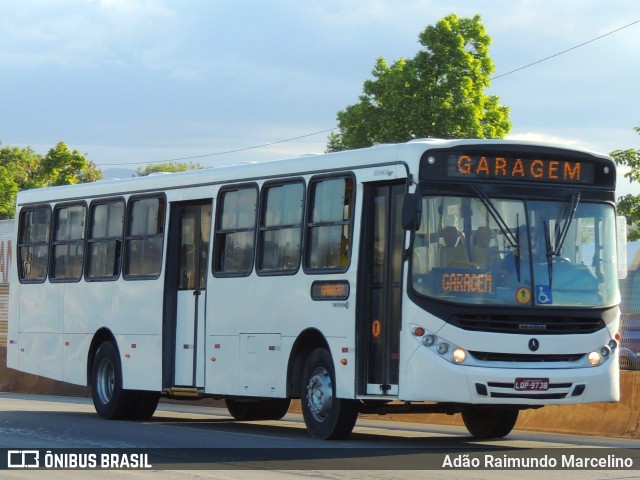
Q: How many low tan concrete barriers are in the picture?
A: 1